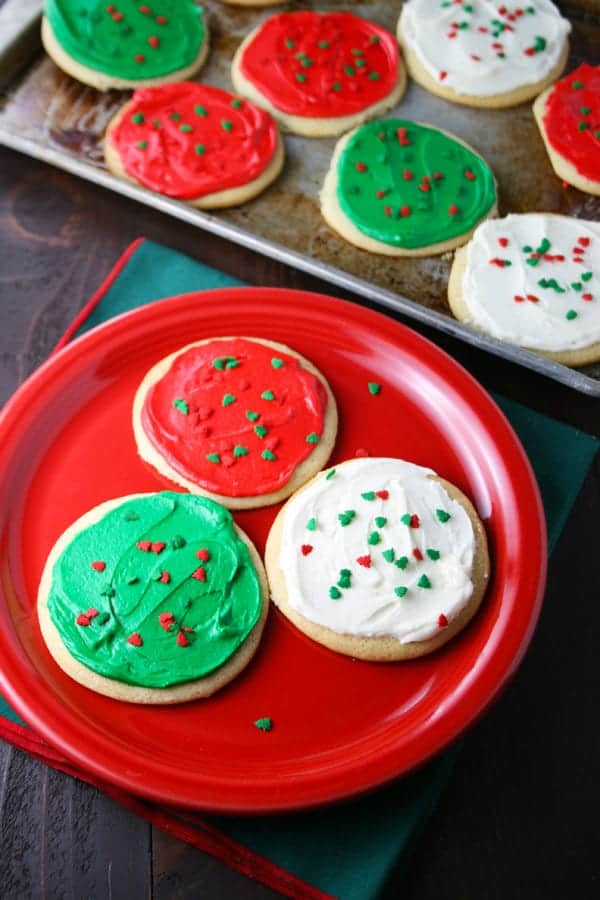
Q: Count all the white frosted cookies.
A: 3